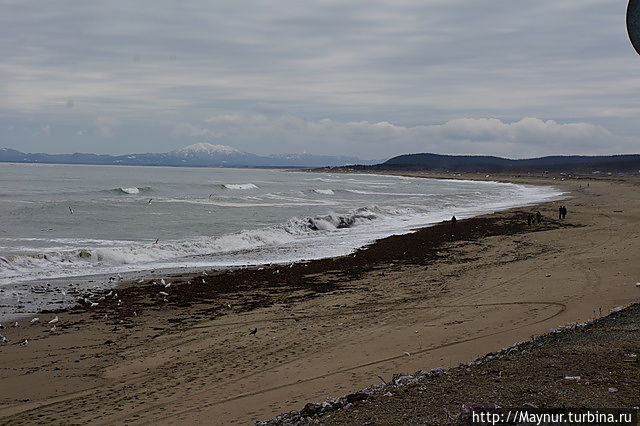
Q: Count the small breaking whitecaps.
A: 3